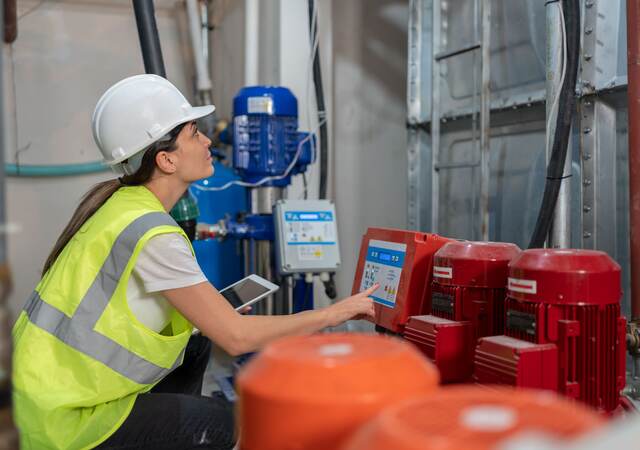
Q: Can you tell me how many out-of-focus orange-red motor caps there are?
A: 2